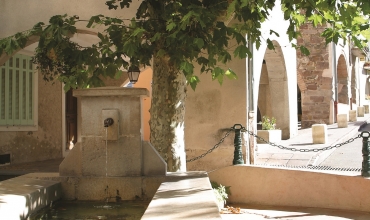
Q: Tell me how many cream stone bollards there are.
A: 5